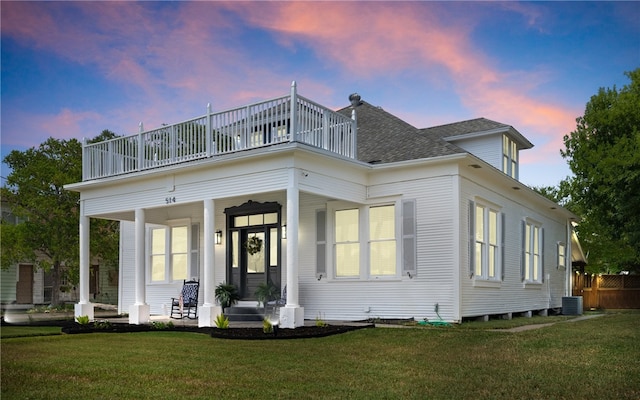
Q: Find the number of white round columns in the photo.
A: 4